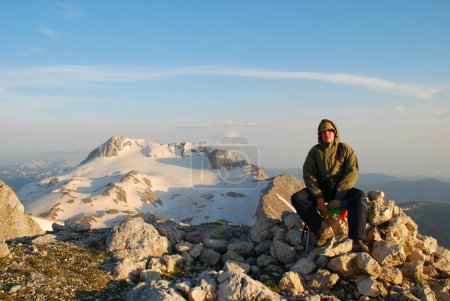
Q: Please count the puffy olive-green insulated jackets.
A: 1